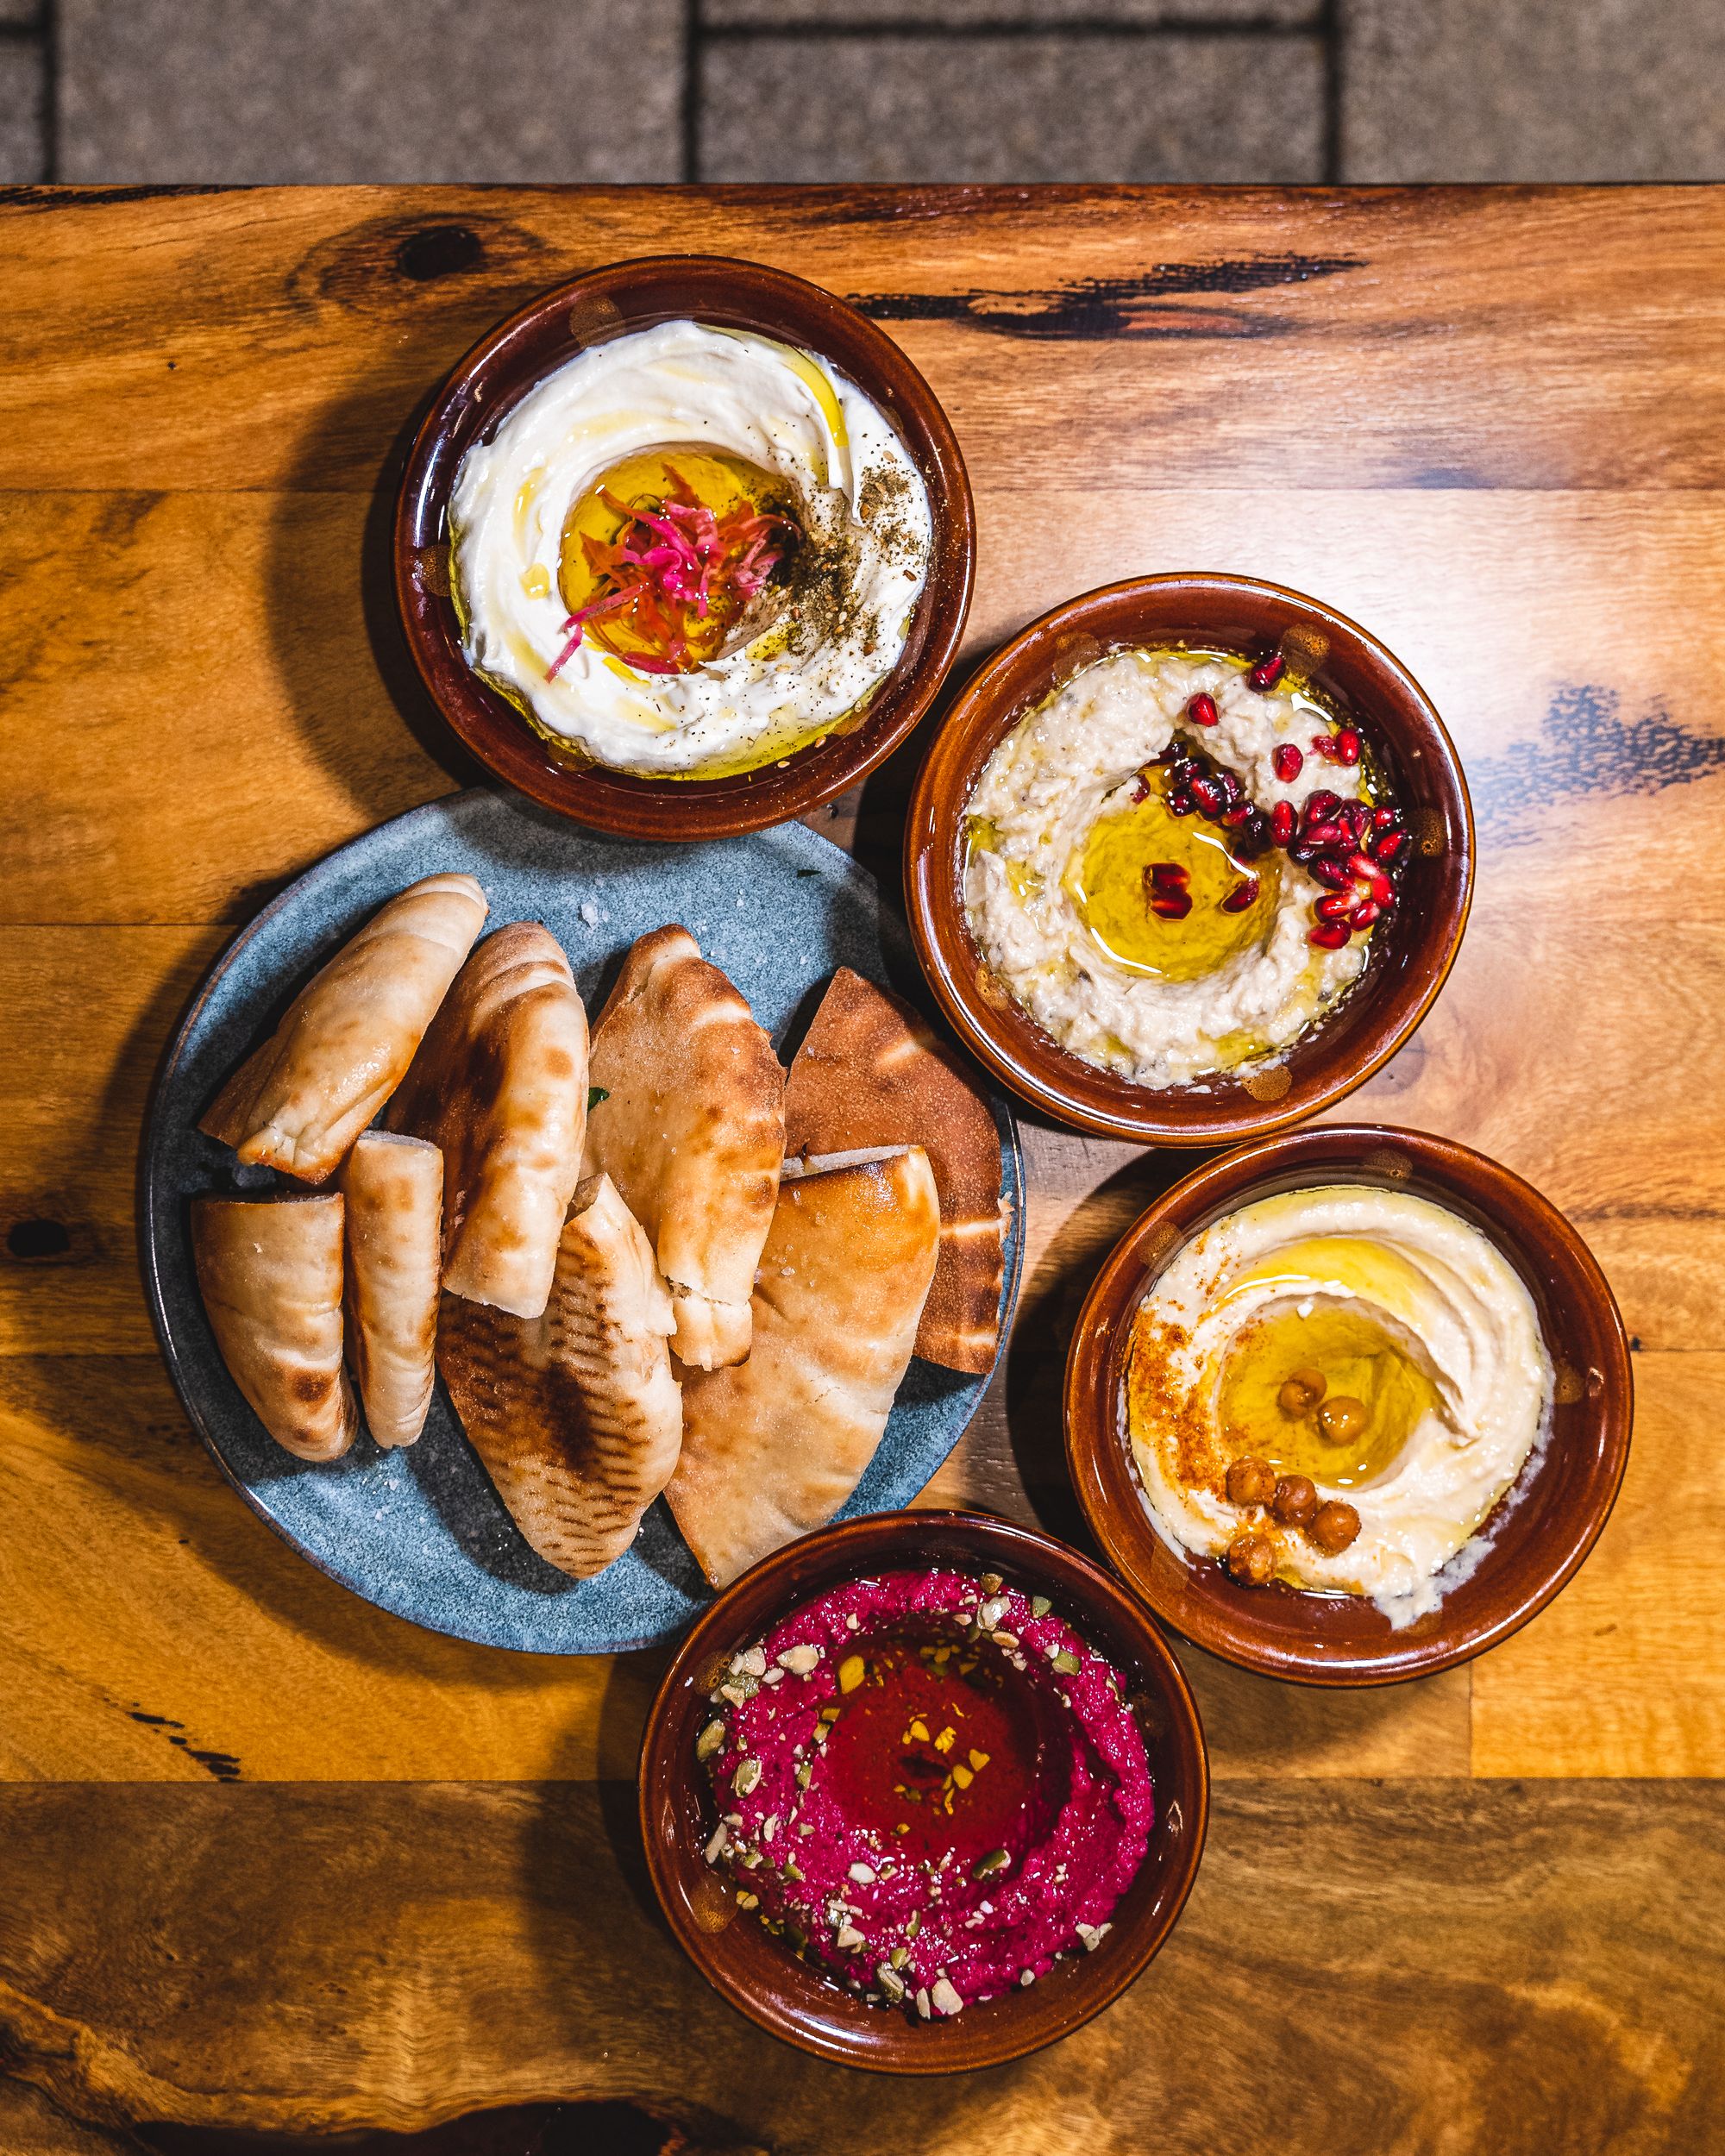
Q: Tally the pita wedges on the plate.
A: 8